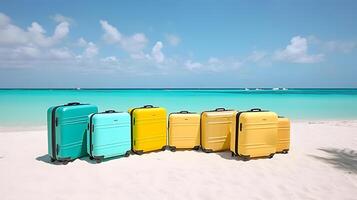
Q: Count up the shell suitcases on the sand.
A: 7